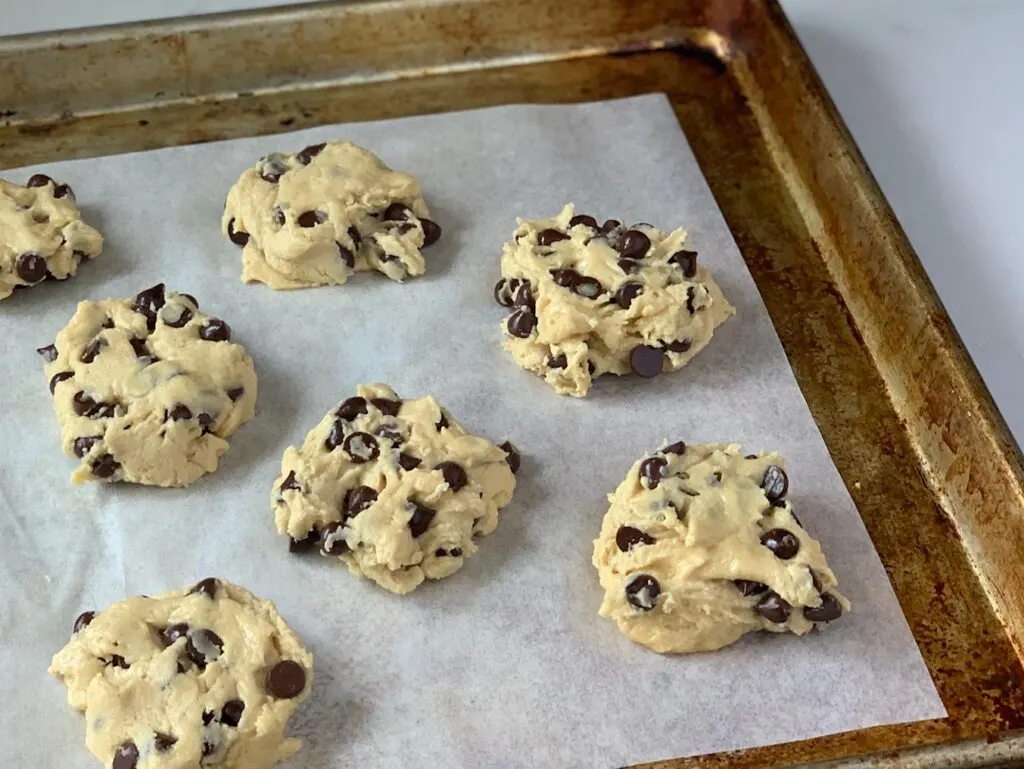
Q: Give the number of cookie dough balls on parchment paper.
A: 7